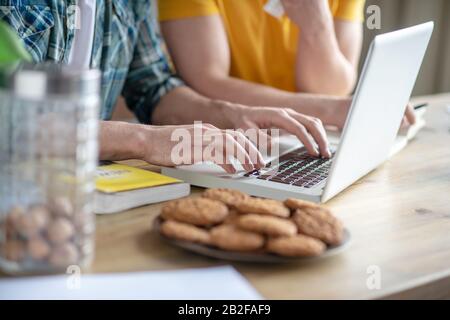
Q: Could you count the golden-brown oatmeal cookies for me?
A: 9